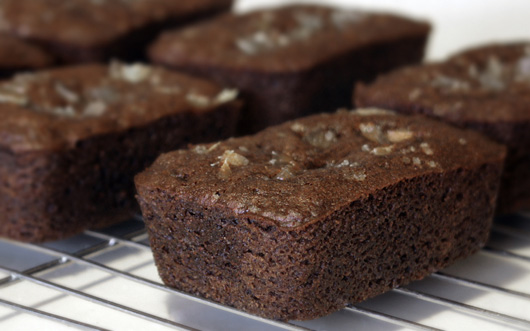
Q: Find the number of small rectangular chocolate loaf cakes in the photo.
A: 6